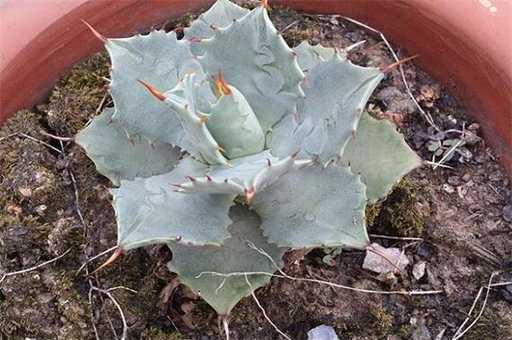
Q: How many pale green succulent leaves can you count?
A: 13